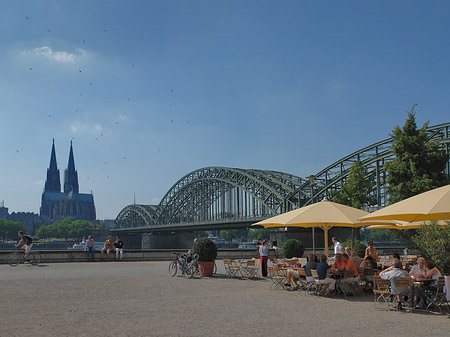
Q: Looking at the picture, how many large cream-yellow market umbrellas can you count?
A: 3